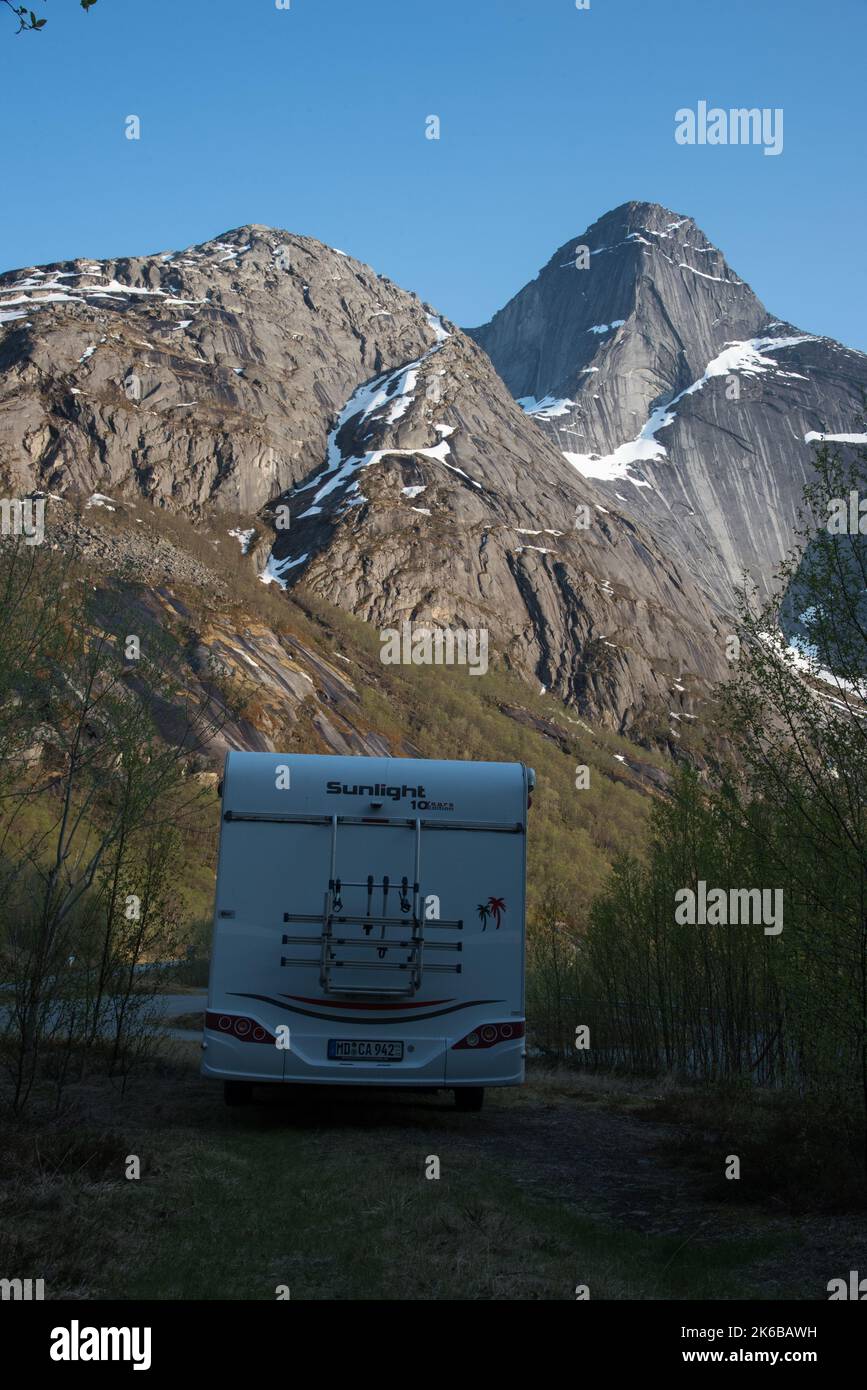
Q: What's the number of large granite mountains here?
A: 2